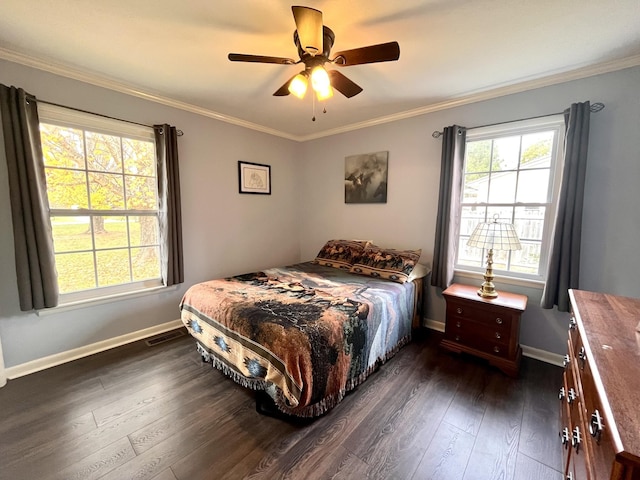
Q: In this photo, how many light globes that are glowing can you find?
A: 3